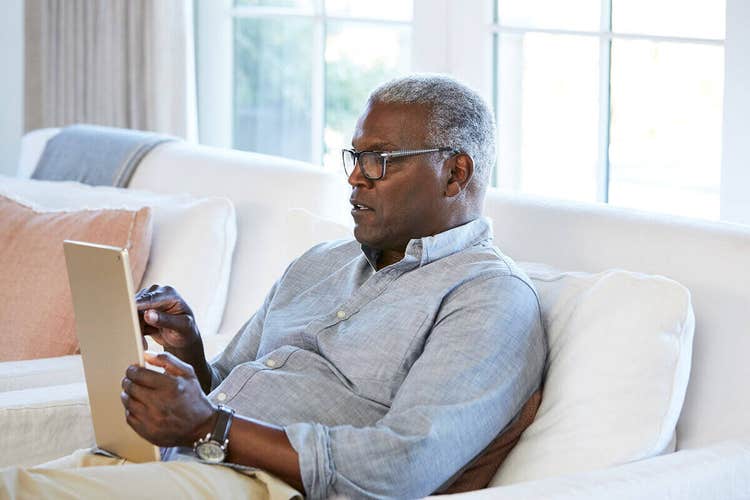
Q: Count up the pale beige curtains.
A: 1